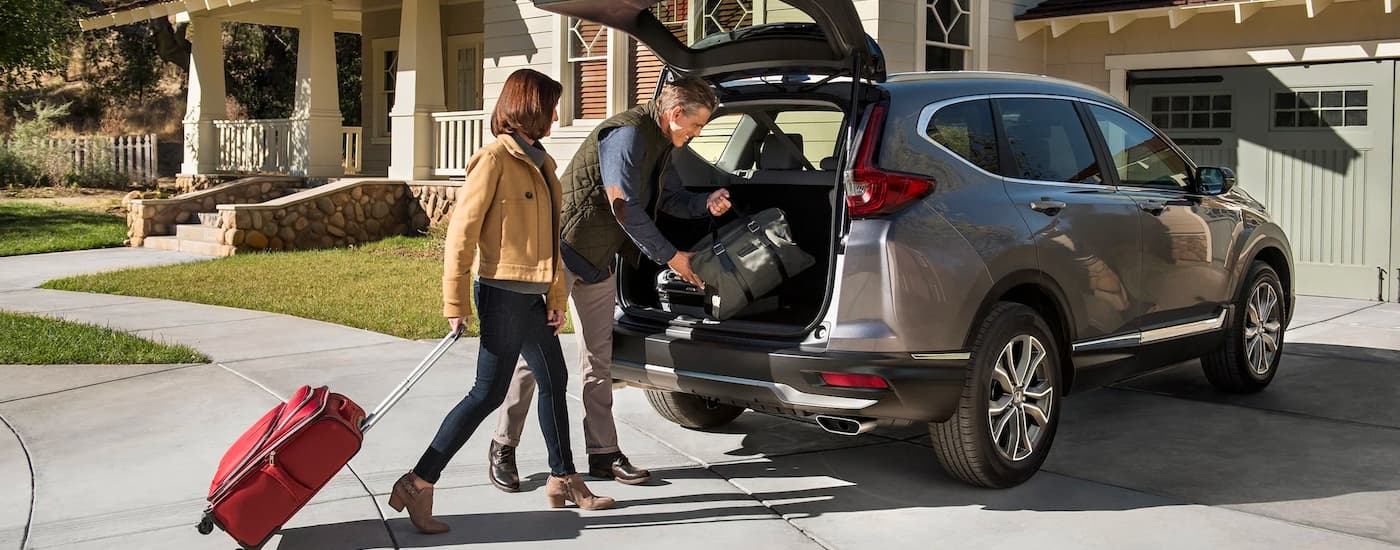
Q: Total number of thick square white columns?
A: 3